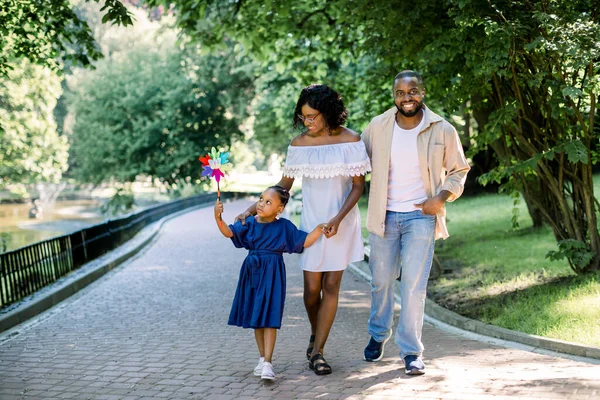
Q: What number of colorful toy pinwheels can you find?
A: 1